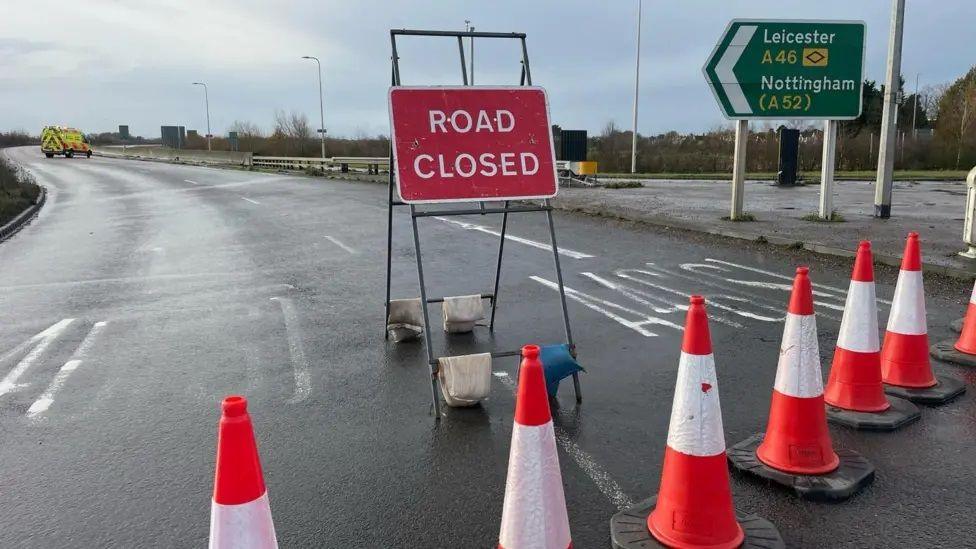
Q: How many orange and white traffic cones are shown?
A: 7